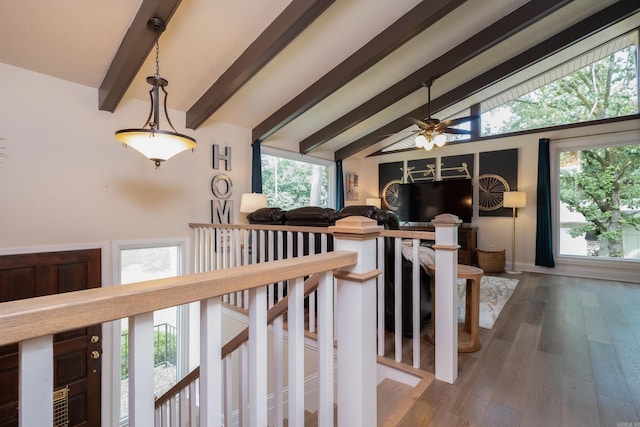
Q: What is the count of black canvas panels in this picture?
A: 4